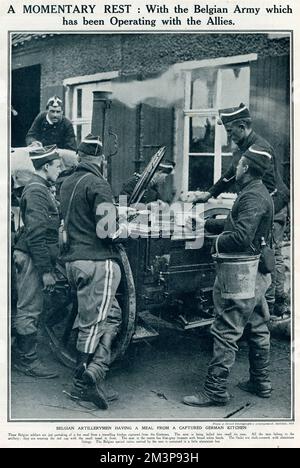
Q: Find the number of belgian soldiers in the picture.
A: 6